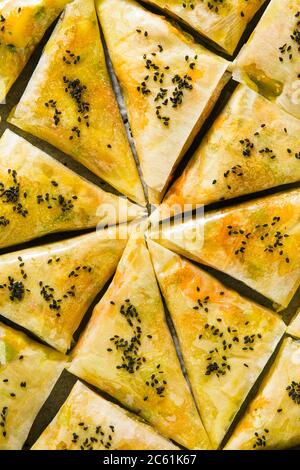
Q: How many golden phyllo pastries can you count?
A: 14